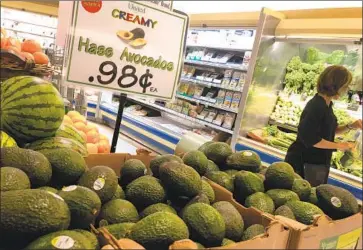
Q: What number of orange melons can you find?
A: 0